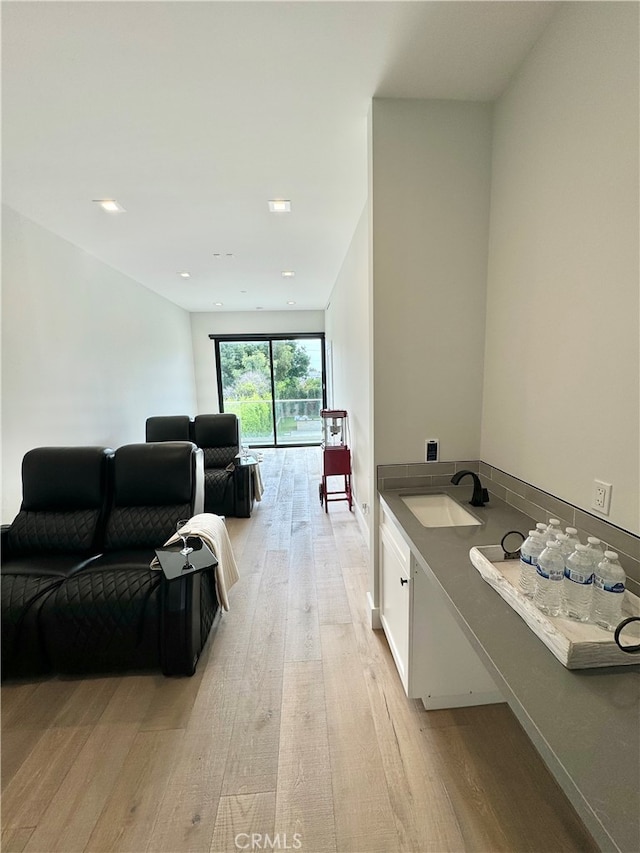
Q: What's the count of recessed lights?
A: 6